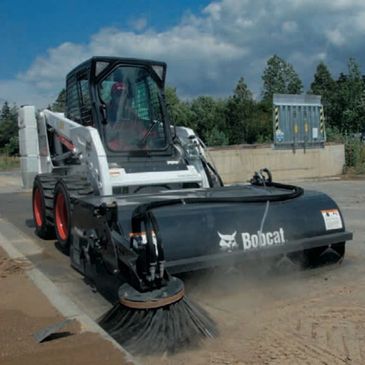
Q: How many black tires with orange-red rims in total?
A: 2